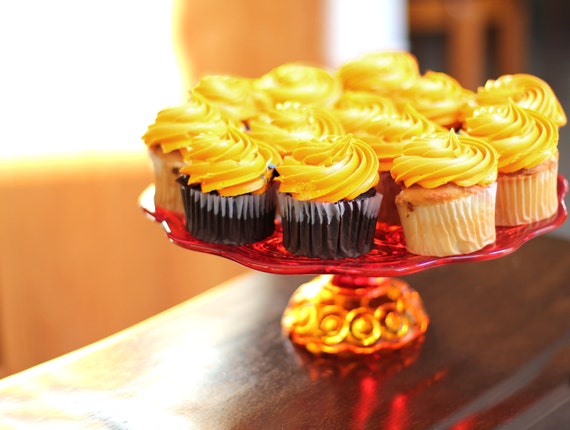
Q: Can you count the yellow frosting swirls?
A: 13